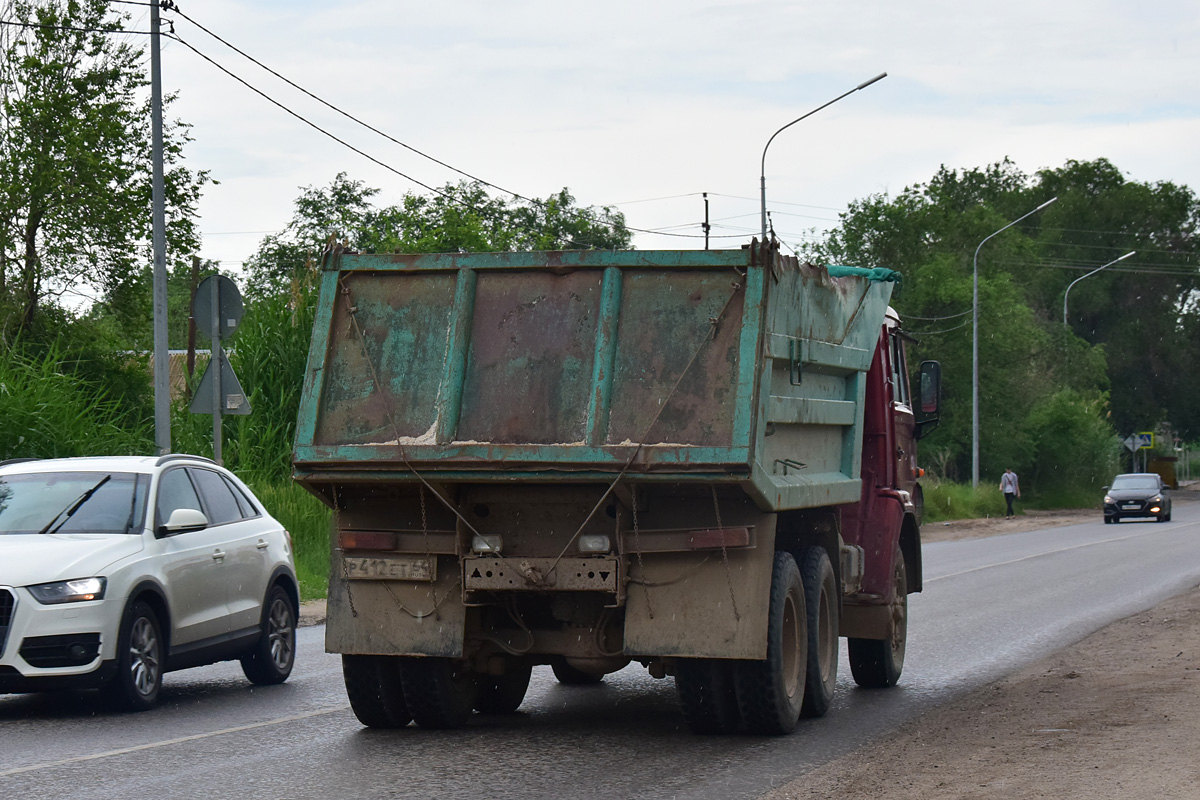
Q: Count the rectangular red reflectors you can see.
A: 2